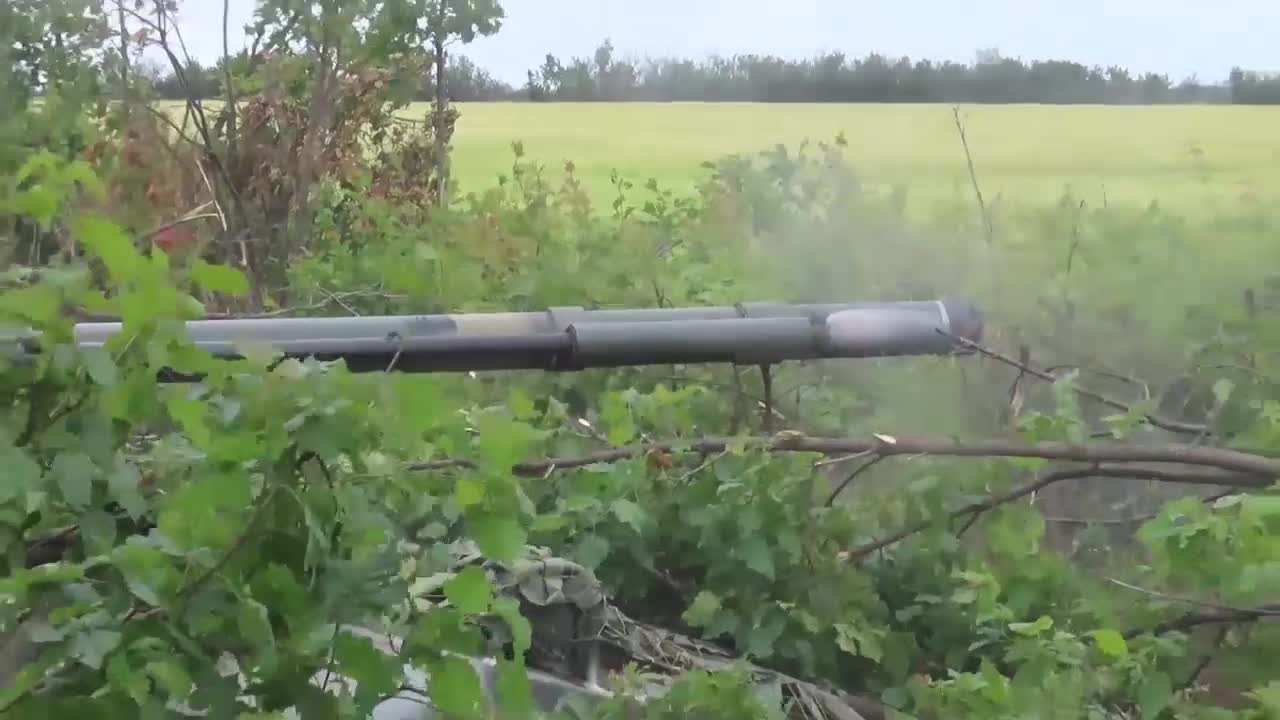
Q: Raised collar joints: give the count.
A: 2